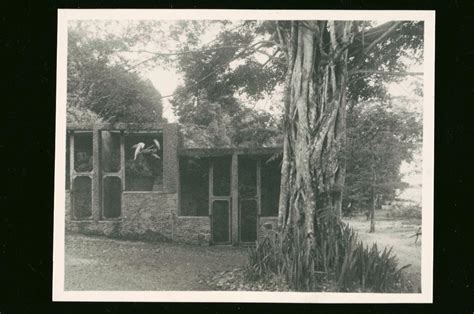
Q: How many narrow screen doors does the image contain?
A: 4